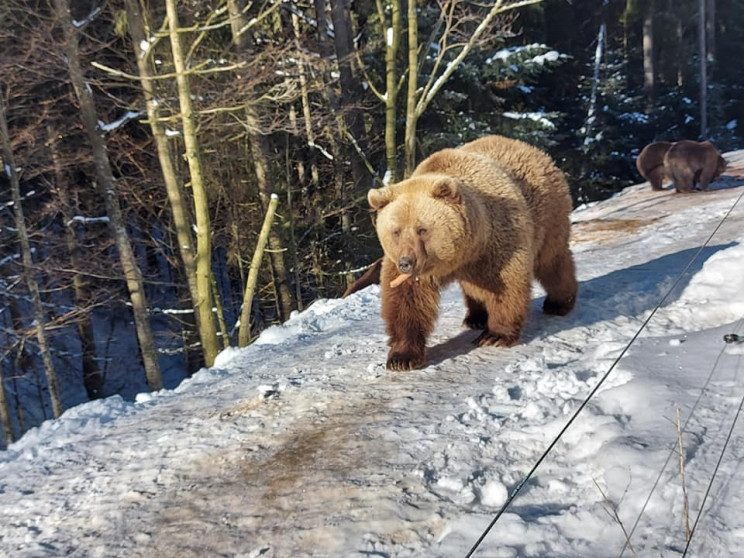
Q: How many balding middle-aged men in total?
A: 0